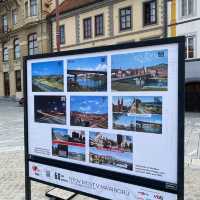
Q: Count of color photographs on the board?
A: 8